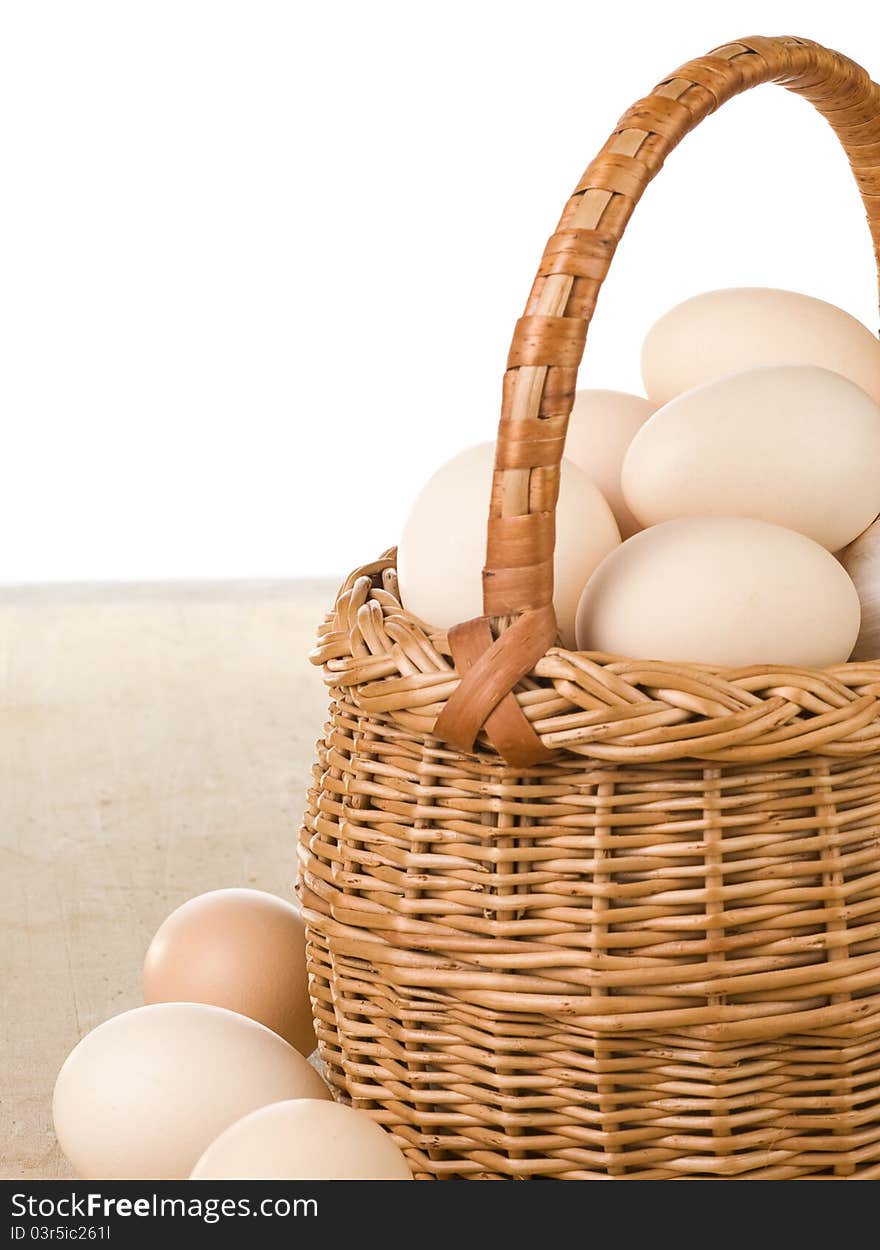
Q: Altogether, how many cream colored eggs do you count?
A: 7